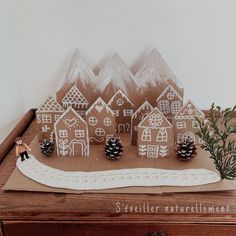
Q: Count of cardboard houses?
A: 9